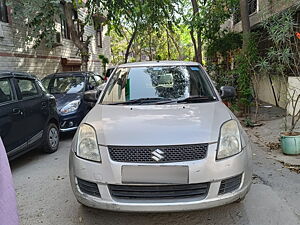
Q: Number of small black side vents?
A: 2